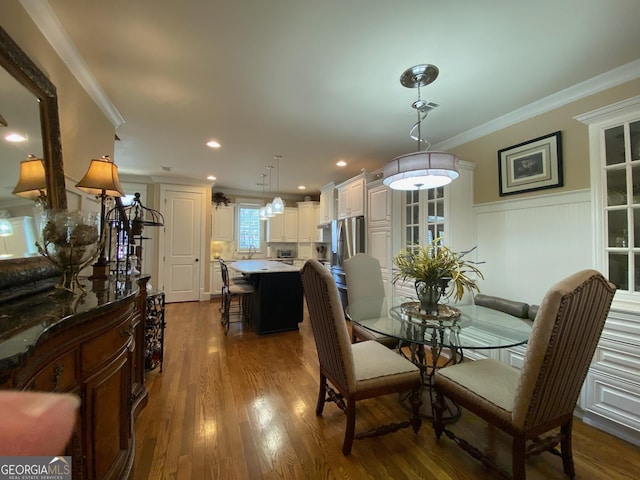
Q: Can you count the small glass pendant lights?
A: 3